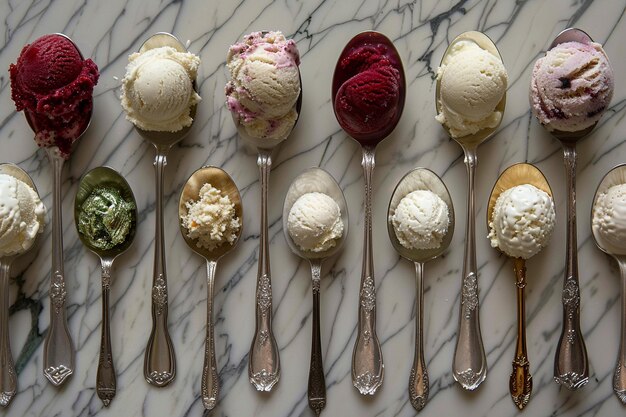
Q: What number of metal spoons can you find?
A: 13